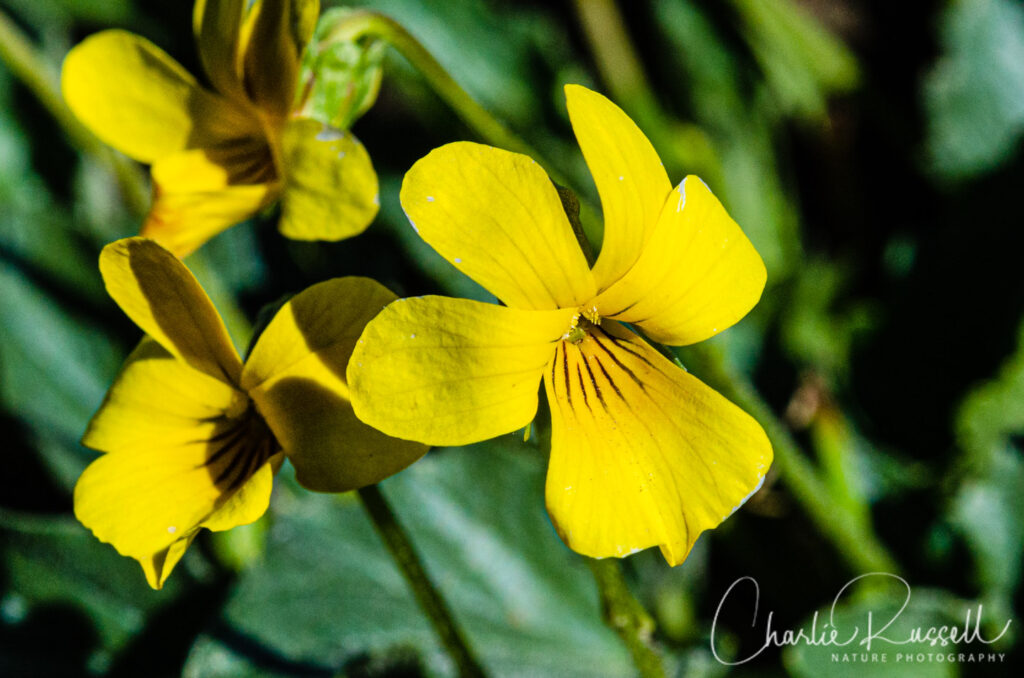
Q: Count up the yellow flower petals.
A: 15